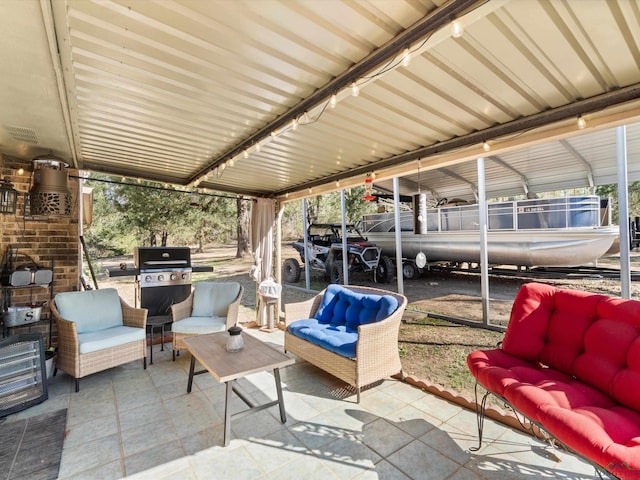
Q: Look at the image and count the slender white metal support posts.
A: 5